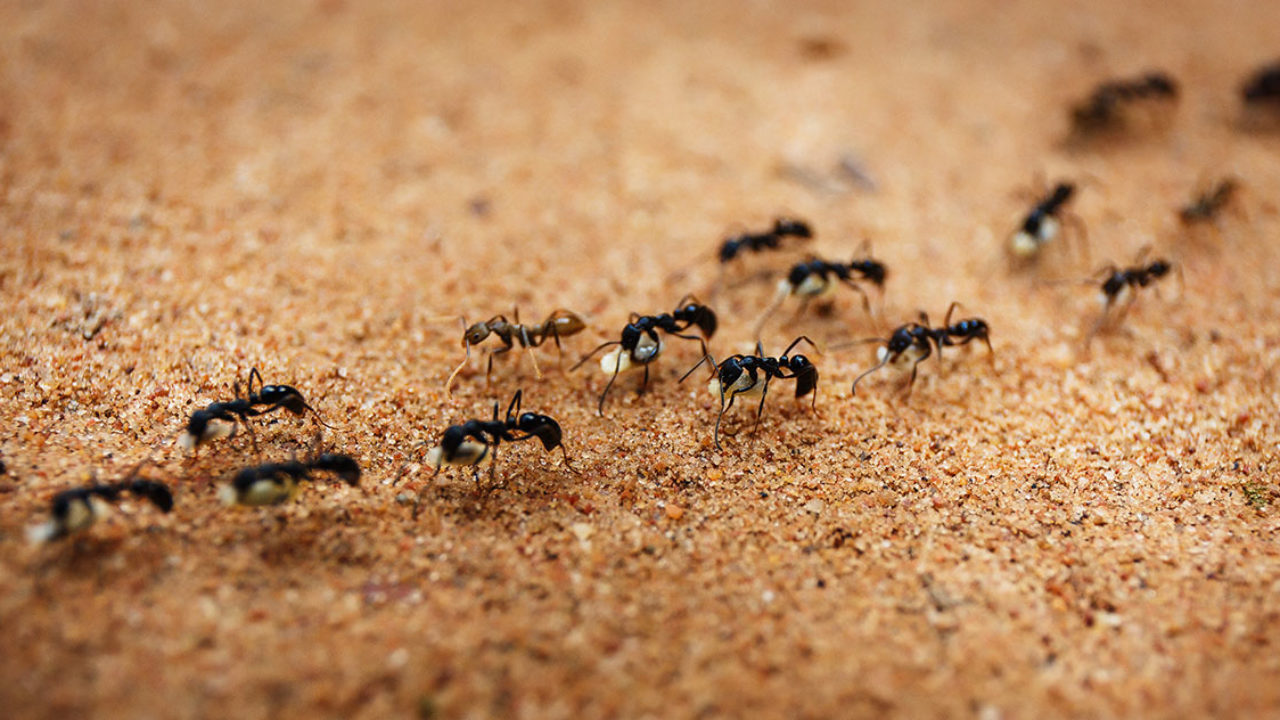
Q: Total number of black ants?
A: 14